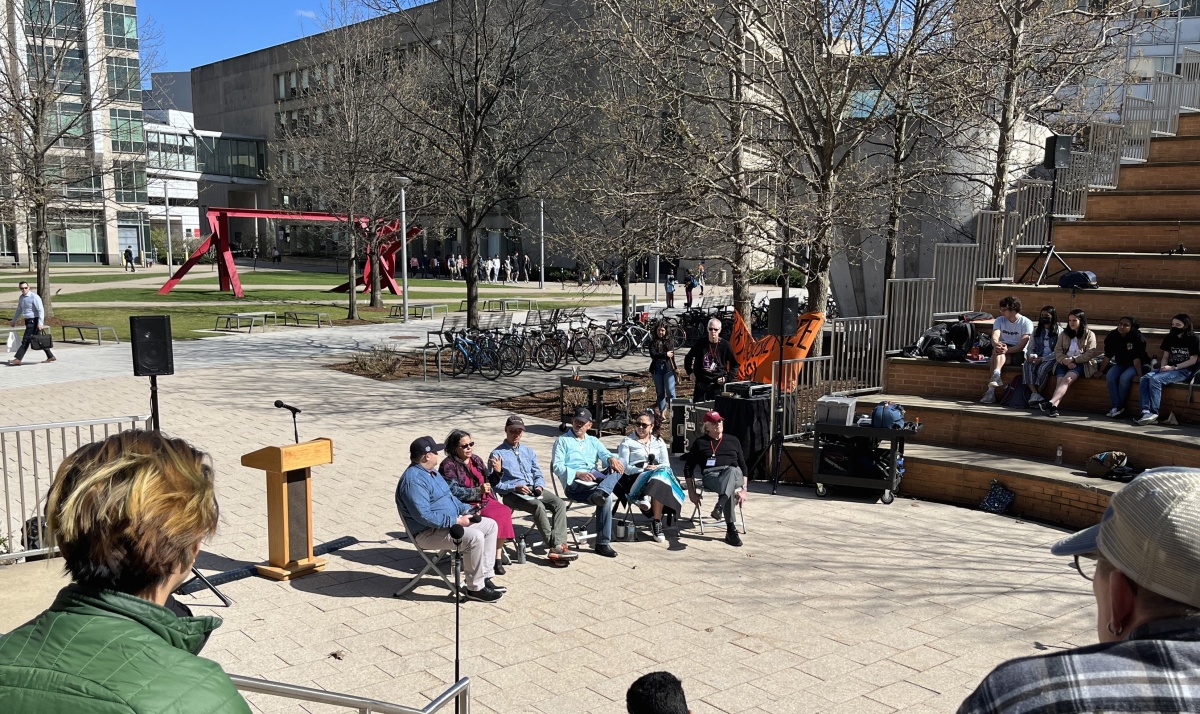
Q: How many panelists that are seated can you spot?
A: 6